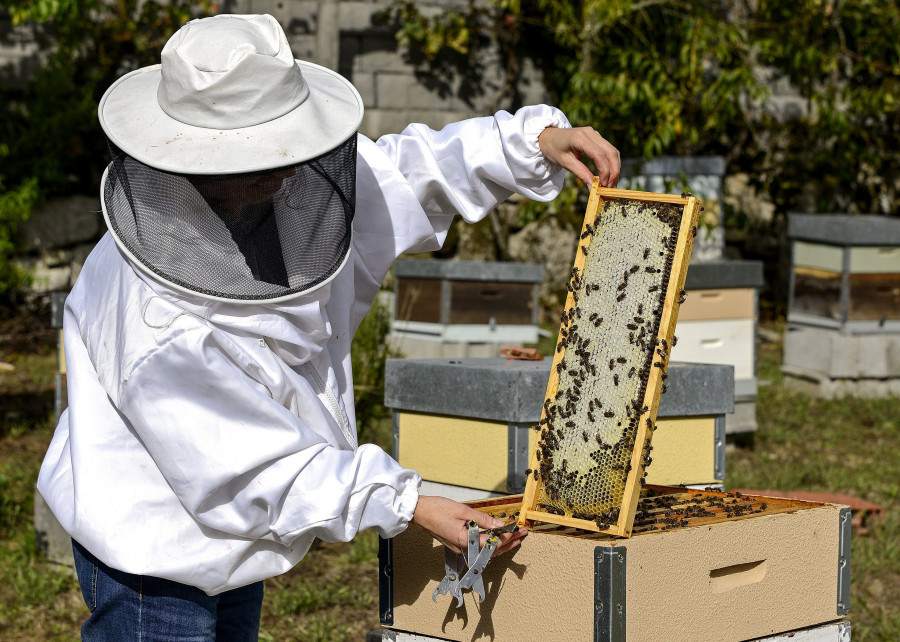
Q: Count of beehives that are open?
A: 1